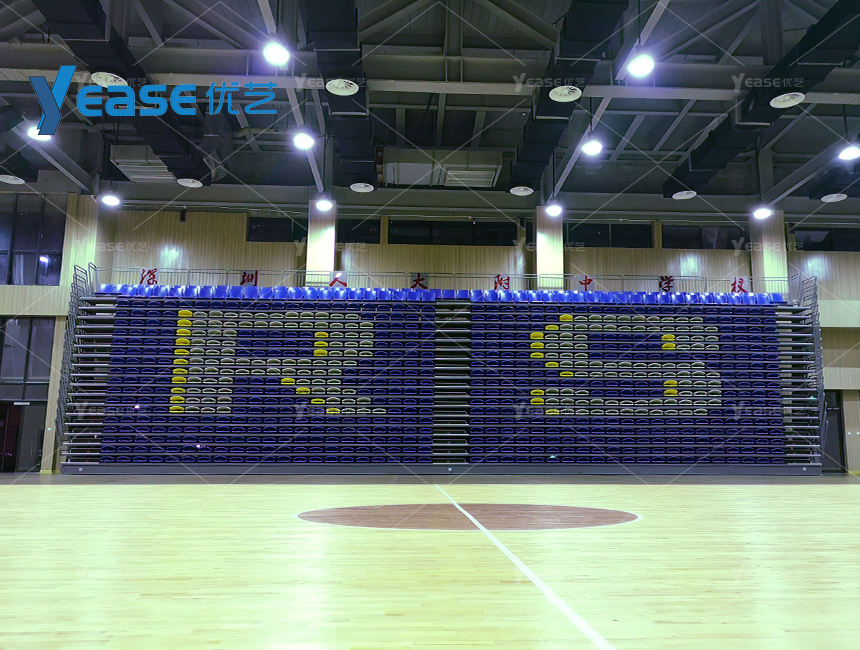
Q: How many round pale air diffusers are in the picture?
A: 10